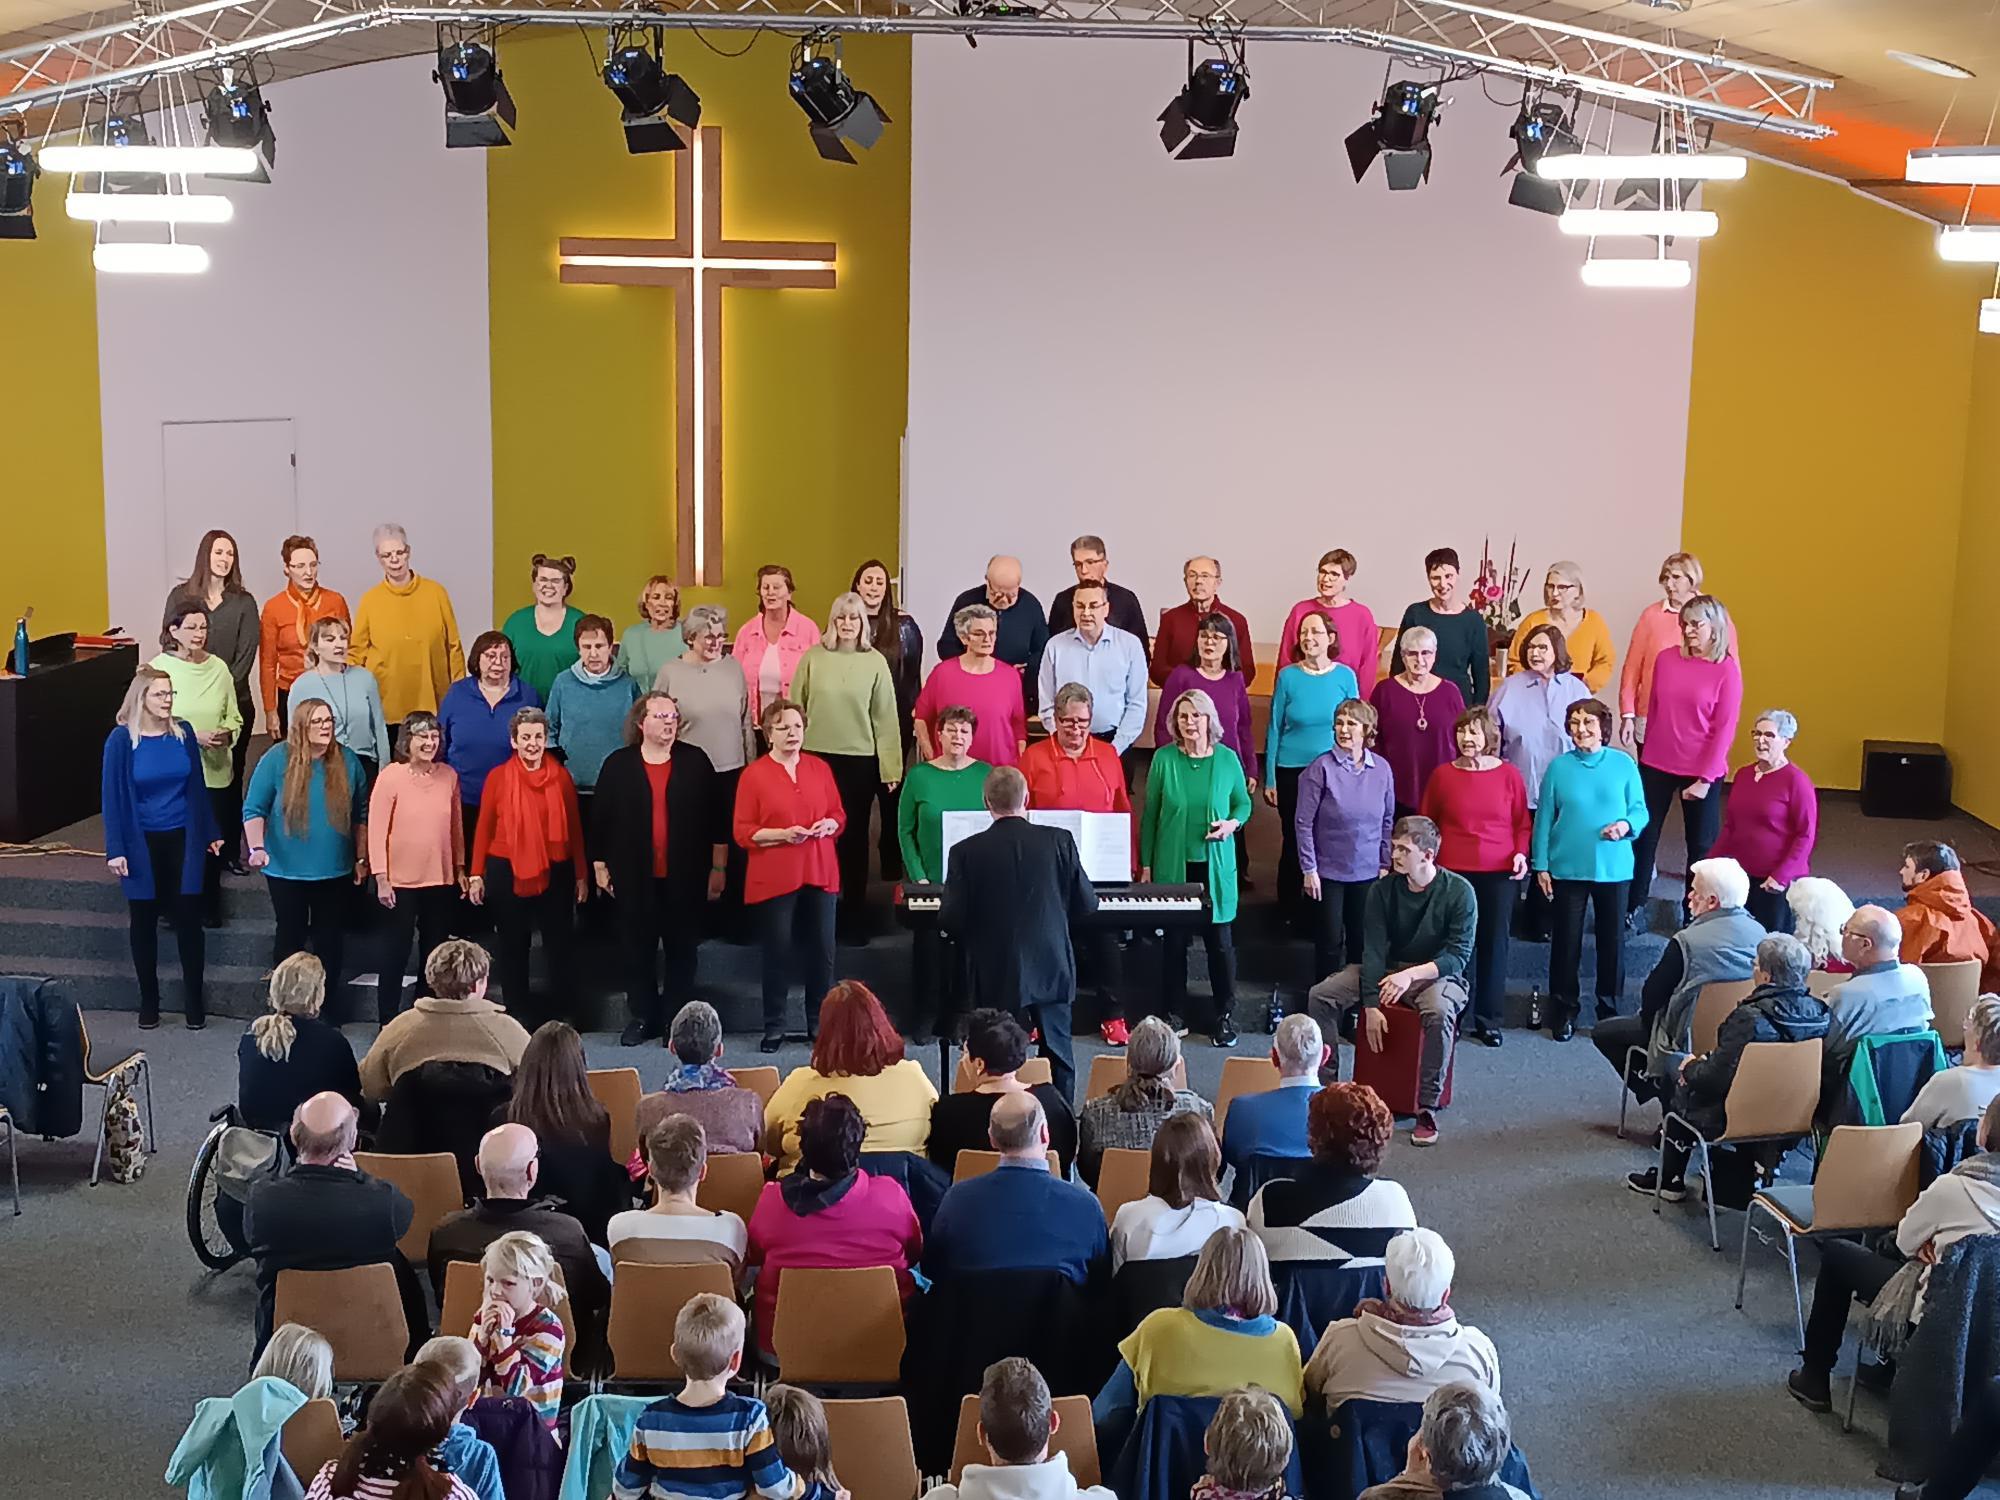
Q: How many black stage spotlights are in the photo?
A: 10